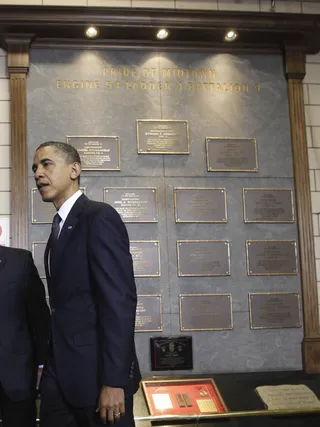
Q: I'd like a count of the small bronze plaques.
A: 14